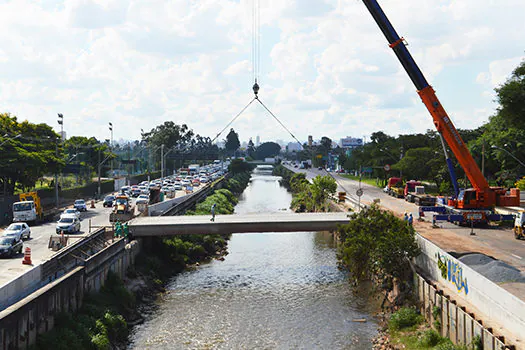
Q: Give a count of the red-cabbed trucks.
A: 2